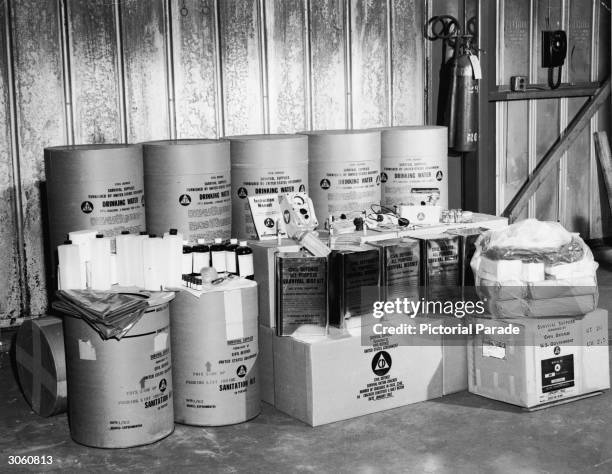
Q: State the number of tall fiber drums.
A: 7